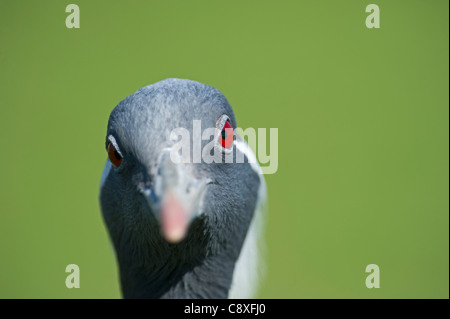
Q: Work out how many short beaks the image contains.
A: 1